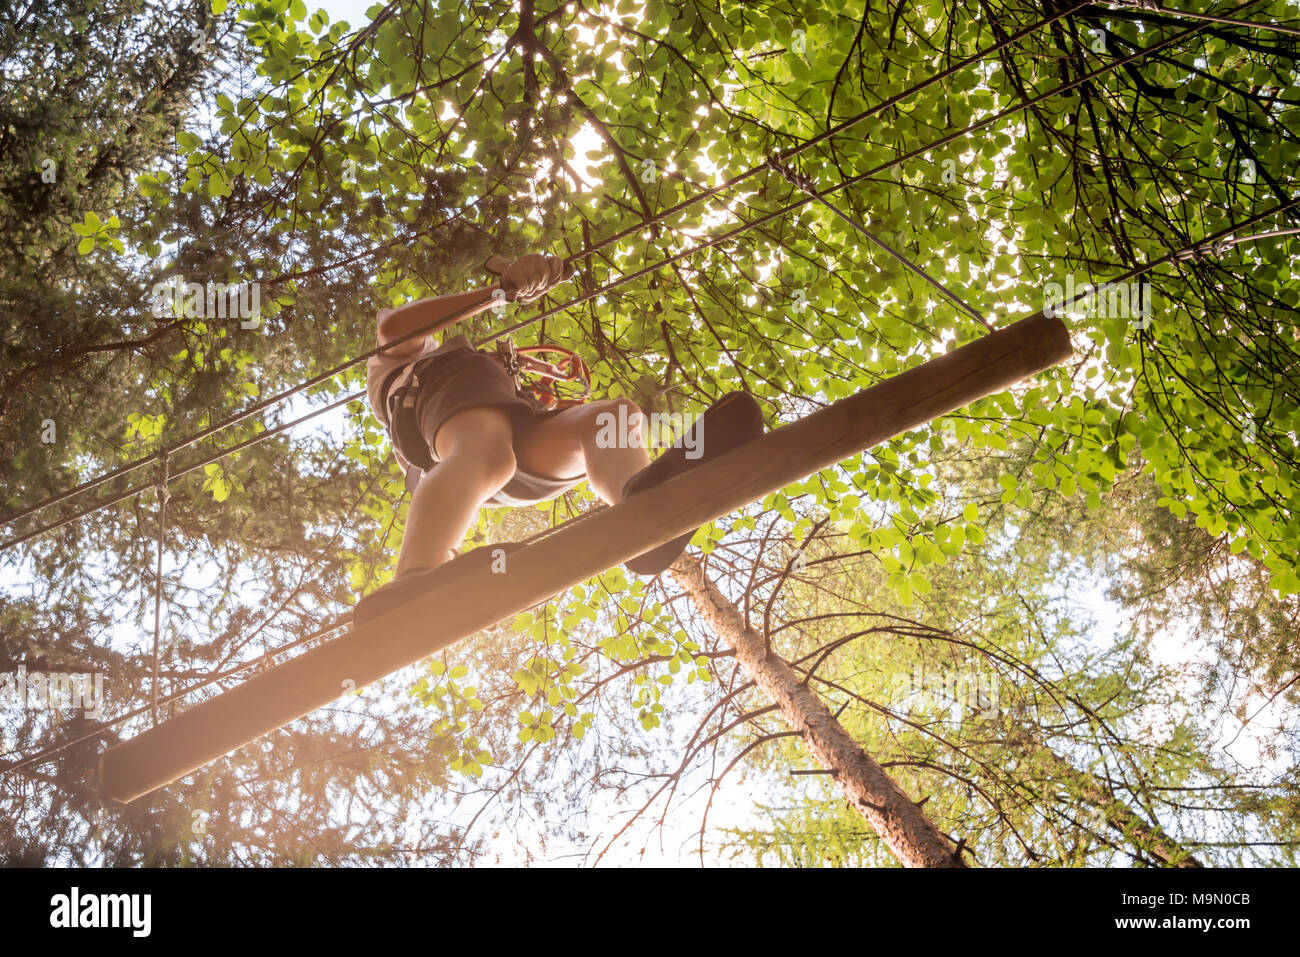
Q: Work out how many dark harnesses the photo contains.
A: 1